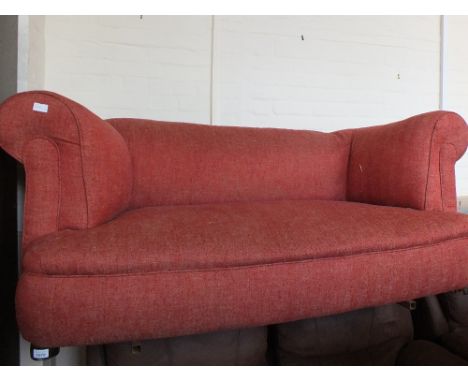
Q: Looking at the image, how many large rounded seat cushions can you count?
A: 1